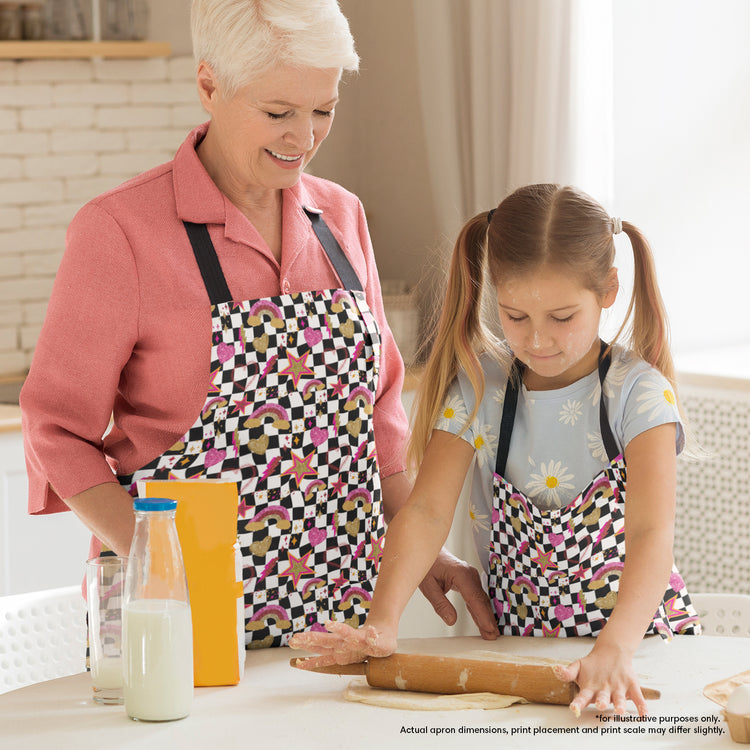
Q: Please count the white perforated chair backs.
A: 2